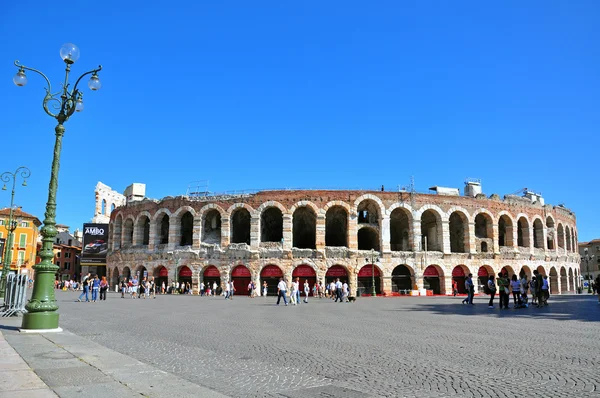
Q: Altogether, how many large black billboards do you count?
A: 1